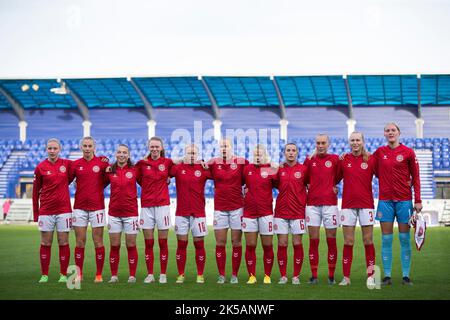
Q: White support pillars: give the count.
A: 7